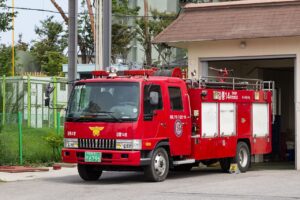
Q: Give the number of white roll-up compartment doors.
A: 3